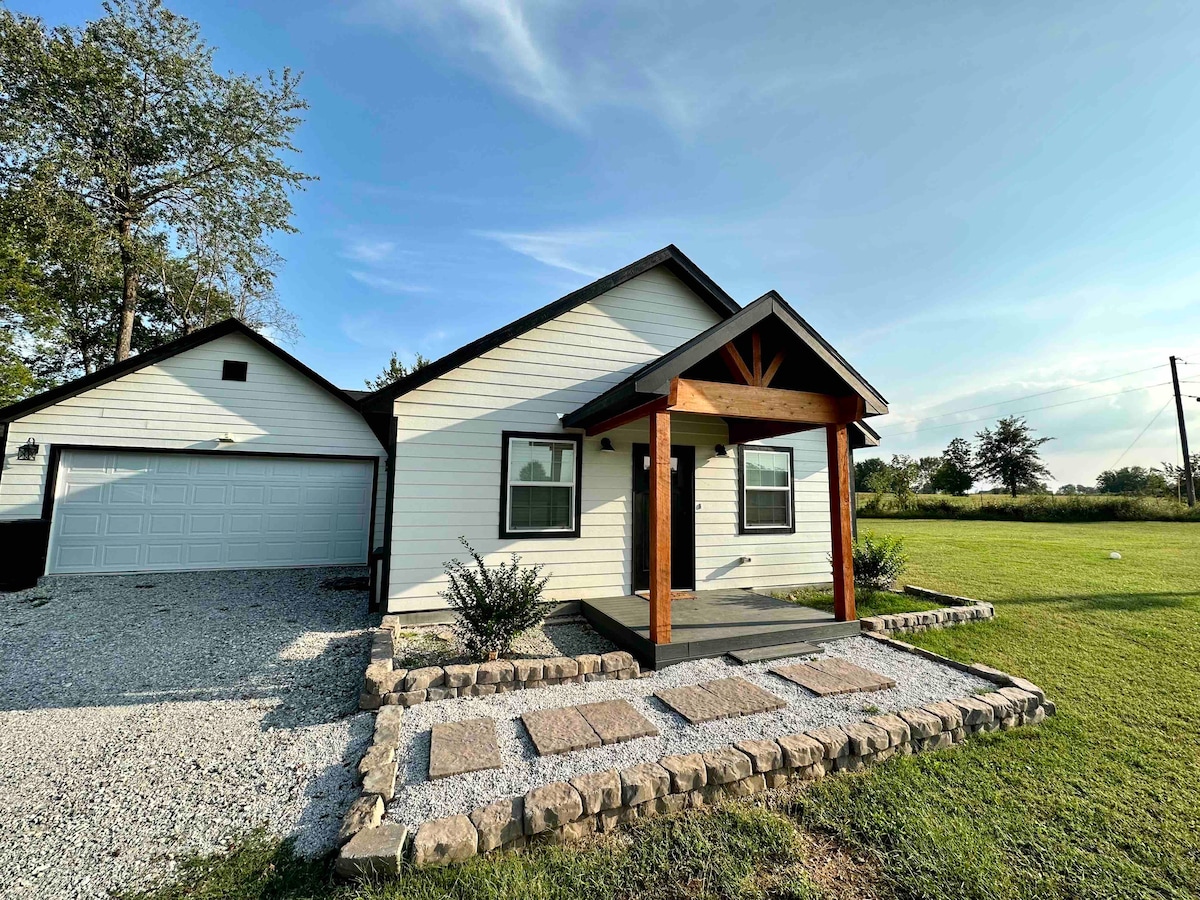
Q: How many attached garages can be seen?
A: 1